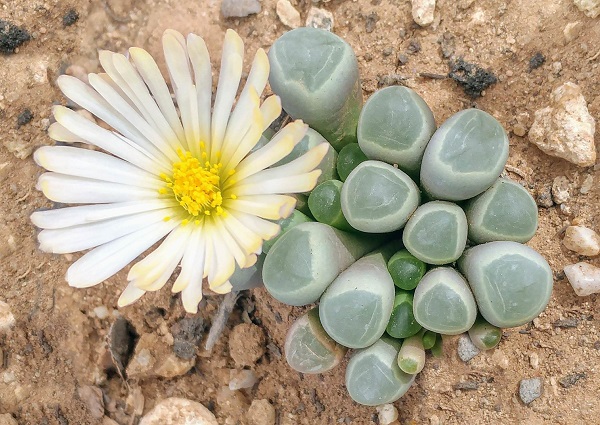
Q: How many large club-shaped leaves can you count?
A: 12